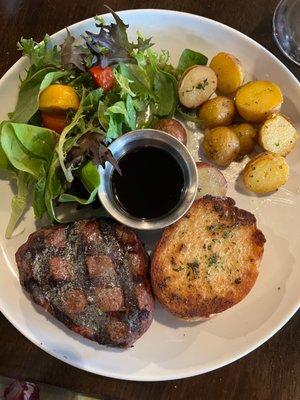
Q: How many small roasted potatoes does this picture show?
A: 10